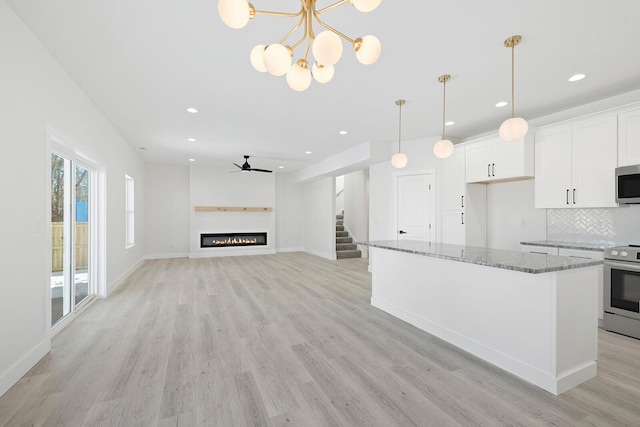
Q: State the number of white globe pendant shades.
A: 3